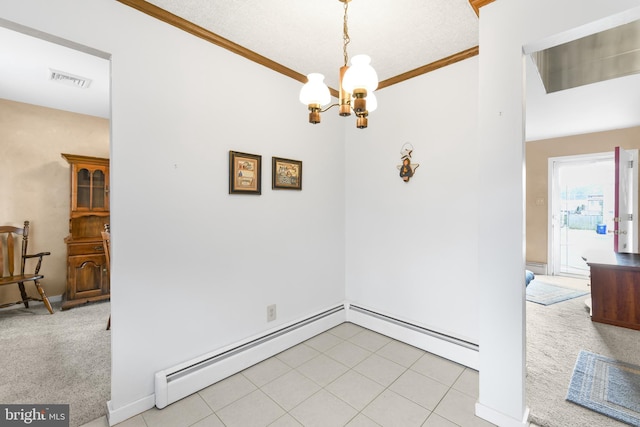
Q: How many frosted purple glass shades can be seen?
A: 0